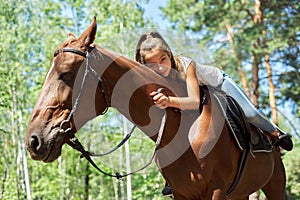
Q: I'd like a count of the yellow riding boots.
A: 0